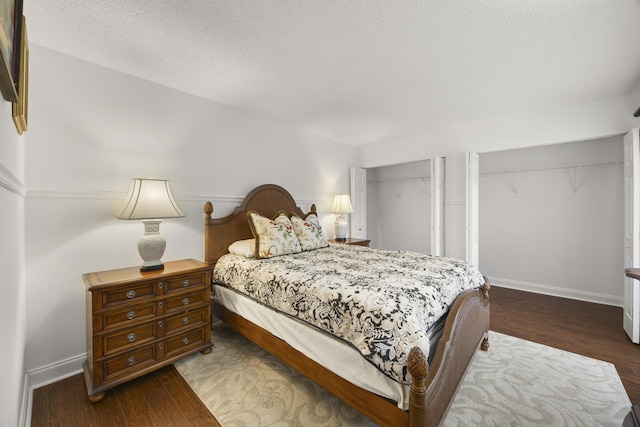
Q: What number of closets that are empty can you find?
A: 2